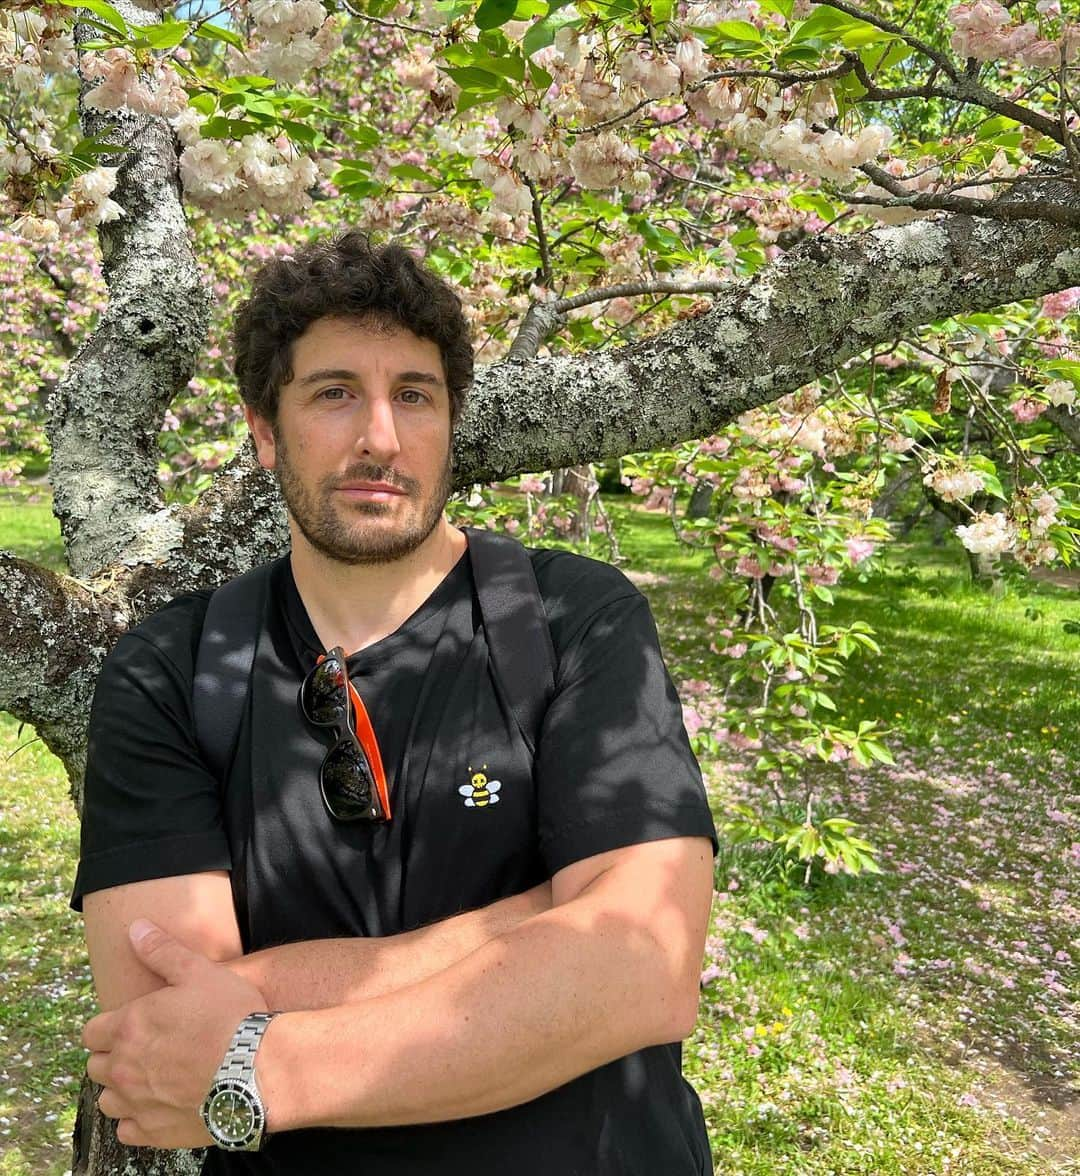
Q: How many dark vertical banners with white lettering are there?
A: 0